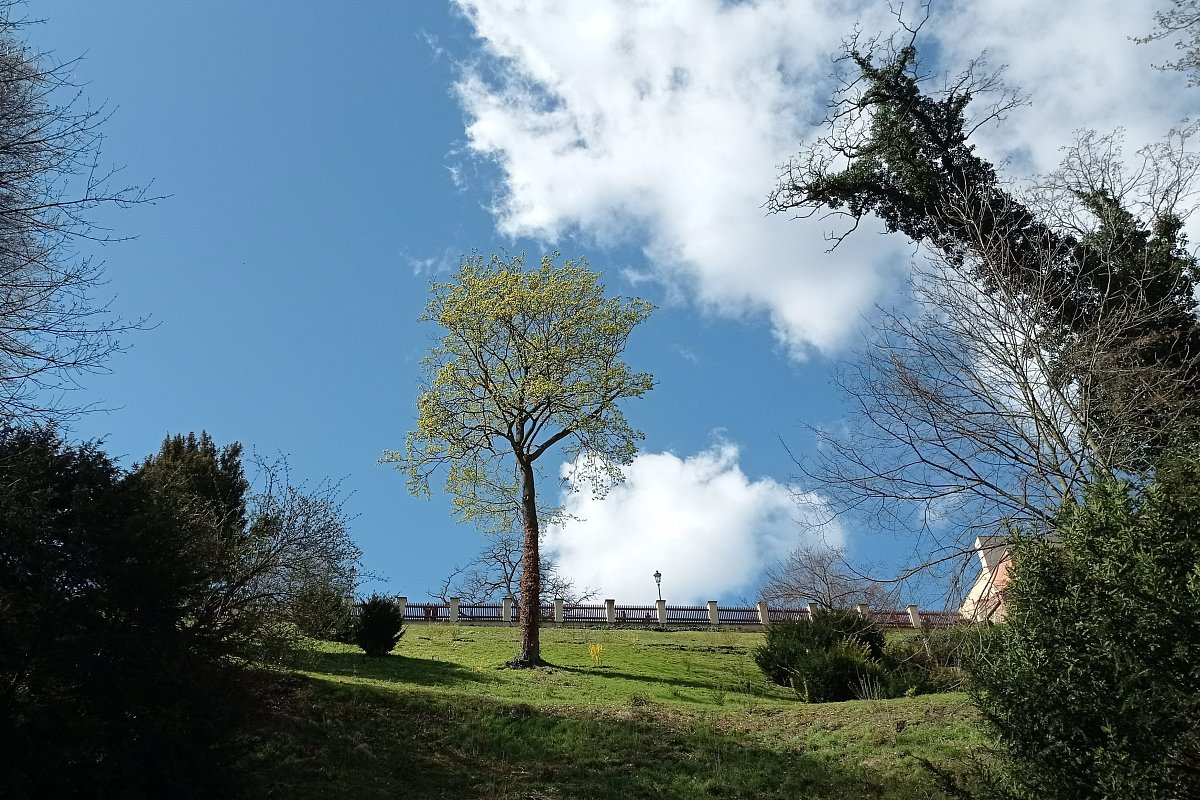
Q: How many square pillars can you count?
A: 12